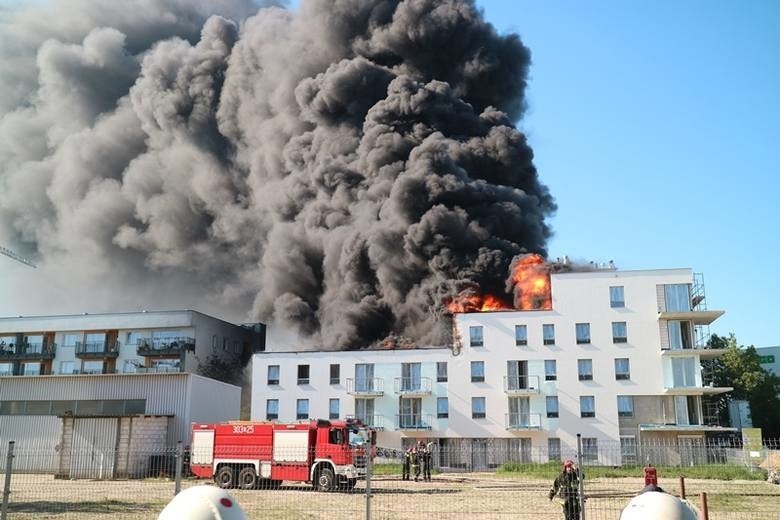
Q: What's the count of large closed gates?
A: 1